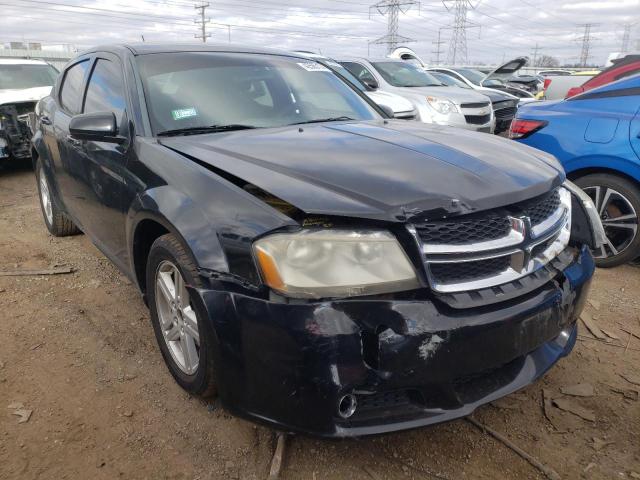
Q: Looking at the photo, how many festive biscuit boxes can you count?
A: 0